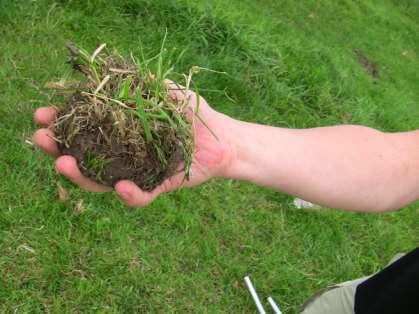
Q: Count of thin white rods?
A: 2